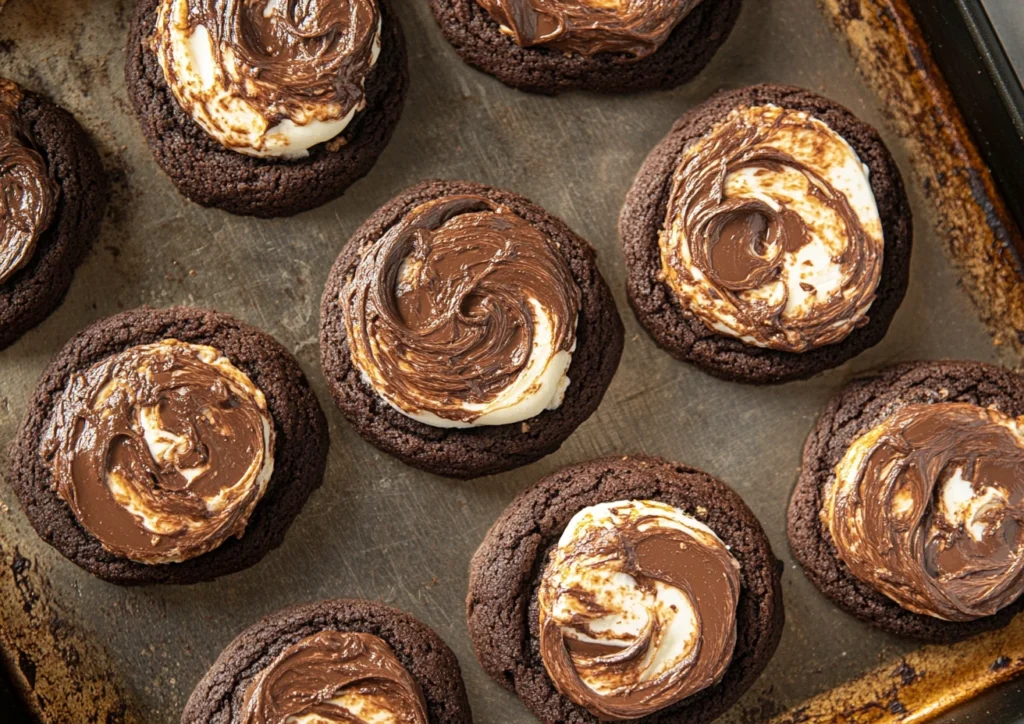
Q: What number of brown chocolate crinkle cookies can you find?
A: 9